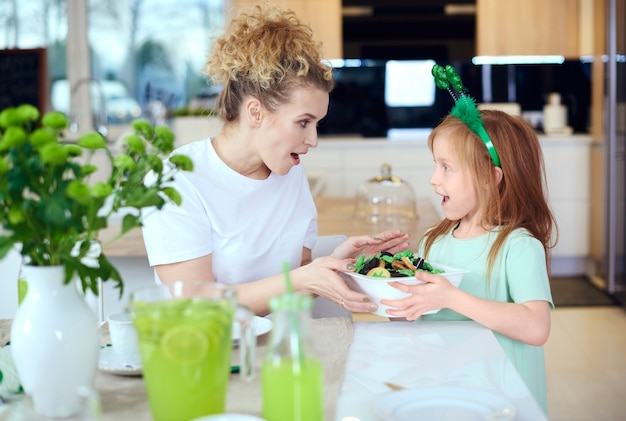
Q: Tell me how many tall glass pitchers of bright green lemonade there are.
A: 1